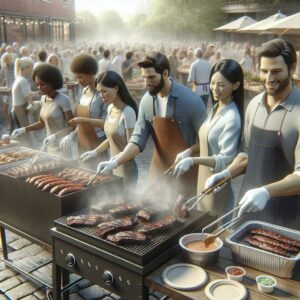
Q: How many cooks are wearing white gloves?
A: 6